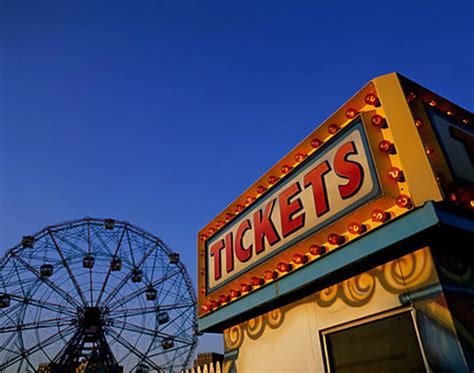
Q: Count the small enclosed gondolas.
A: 12